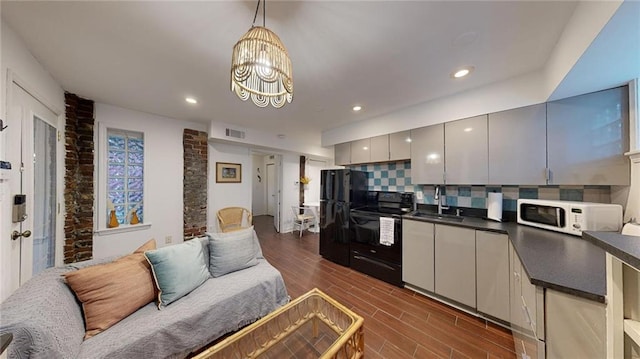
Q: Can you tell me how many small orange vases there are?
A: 2